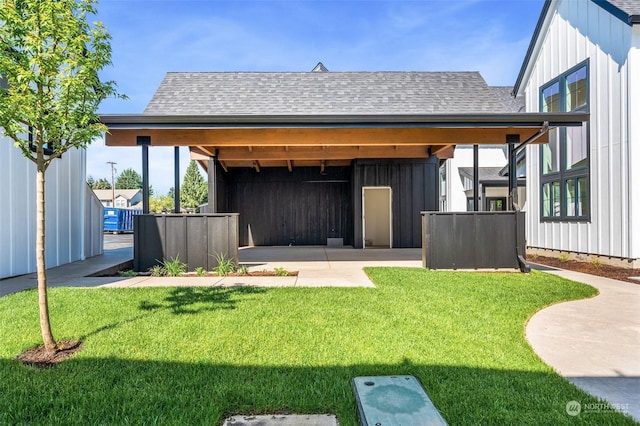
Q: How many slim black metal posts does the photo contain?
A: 4